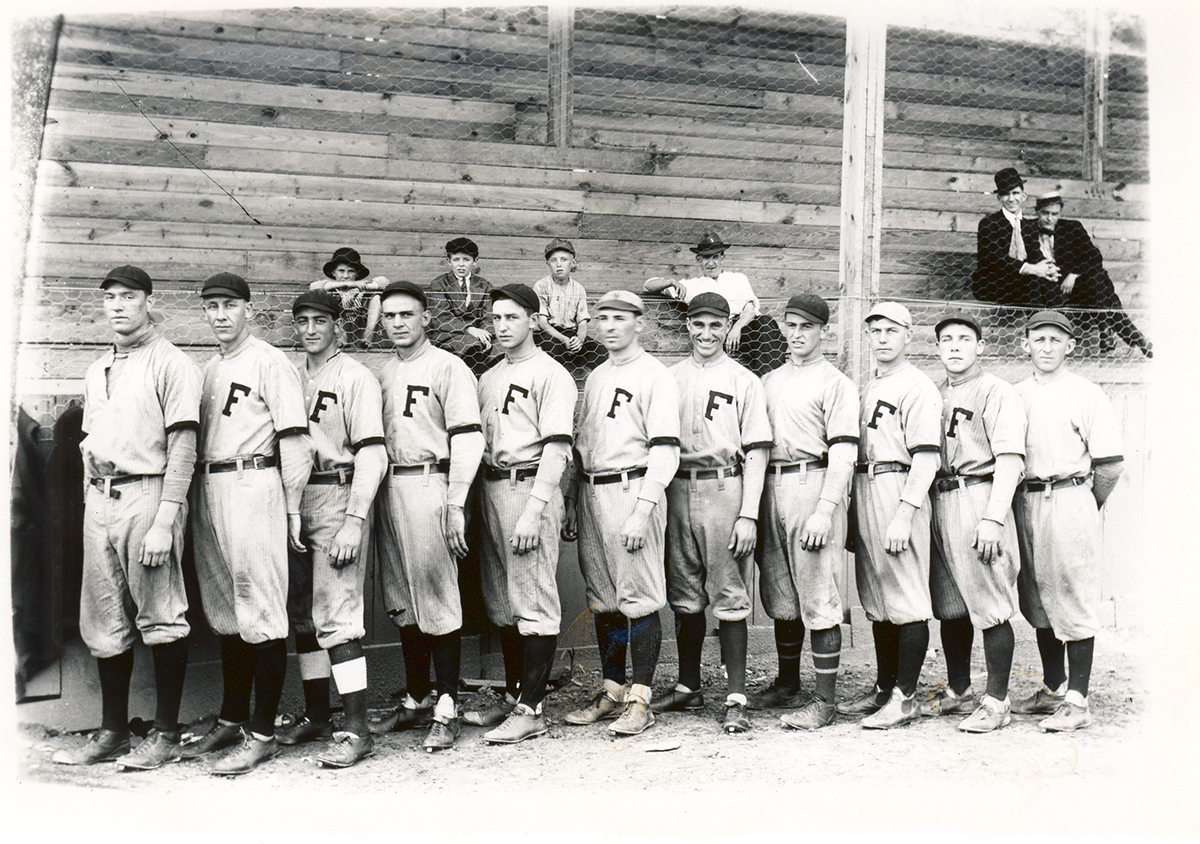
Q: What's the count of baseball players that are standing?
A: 11